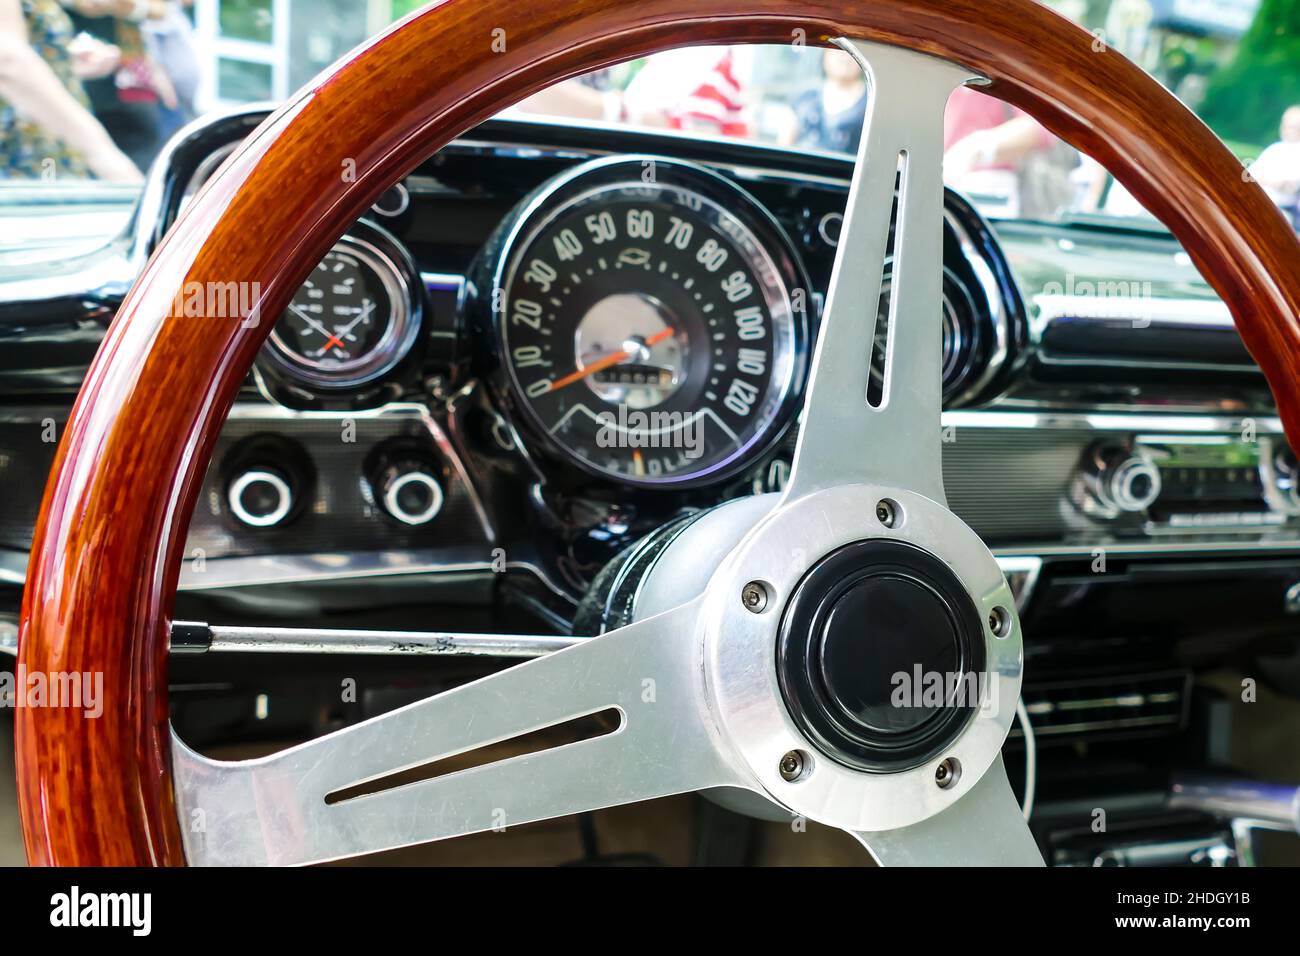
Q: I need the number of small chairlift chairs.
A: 0